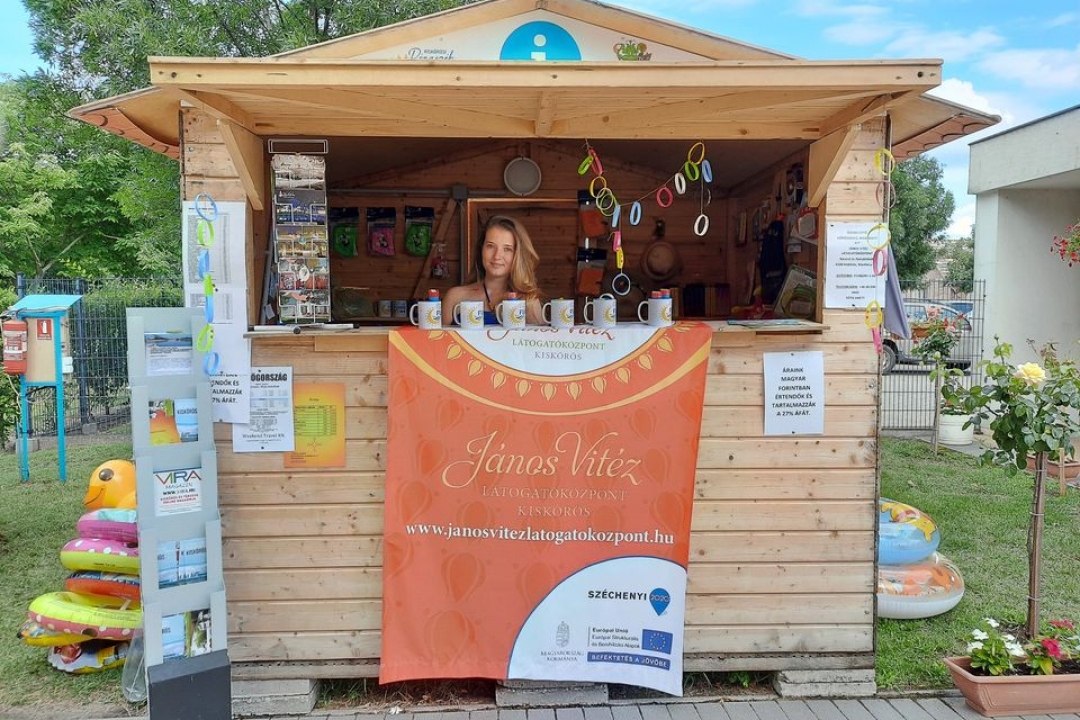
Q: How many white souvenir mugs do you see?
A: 6